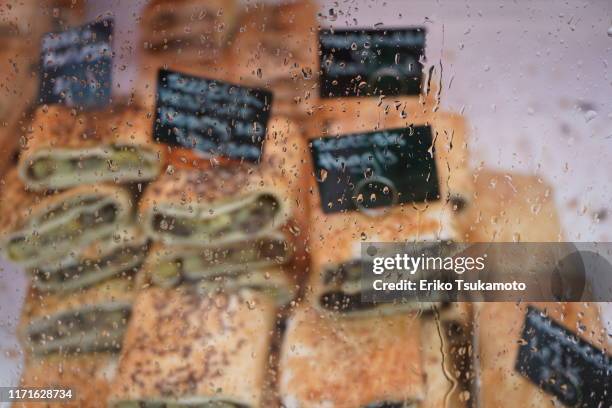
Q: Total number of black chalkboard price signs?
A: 5